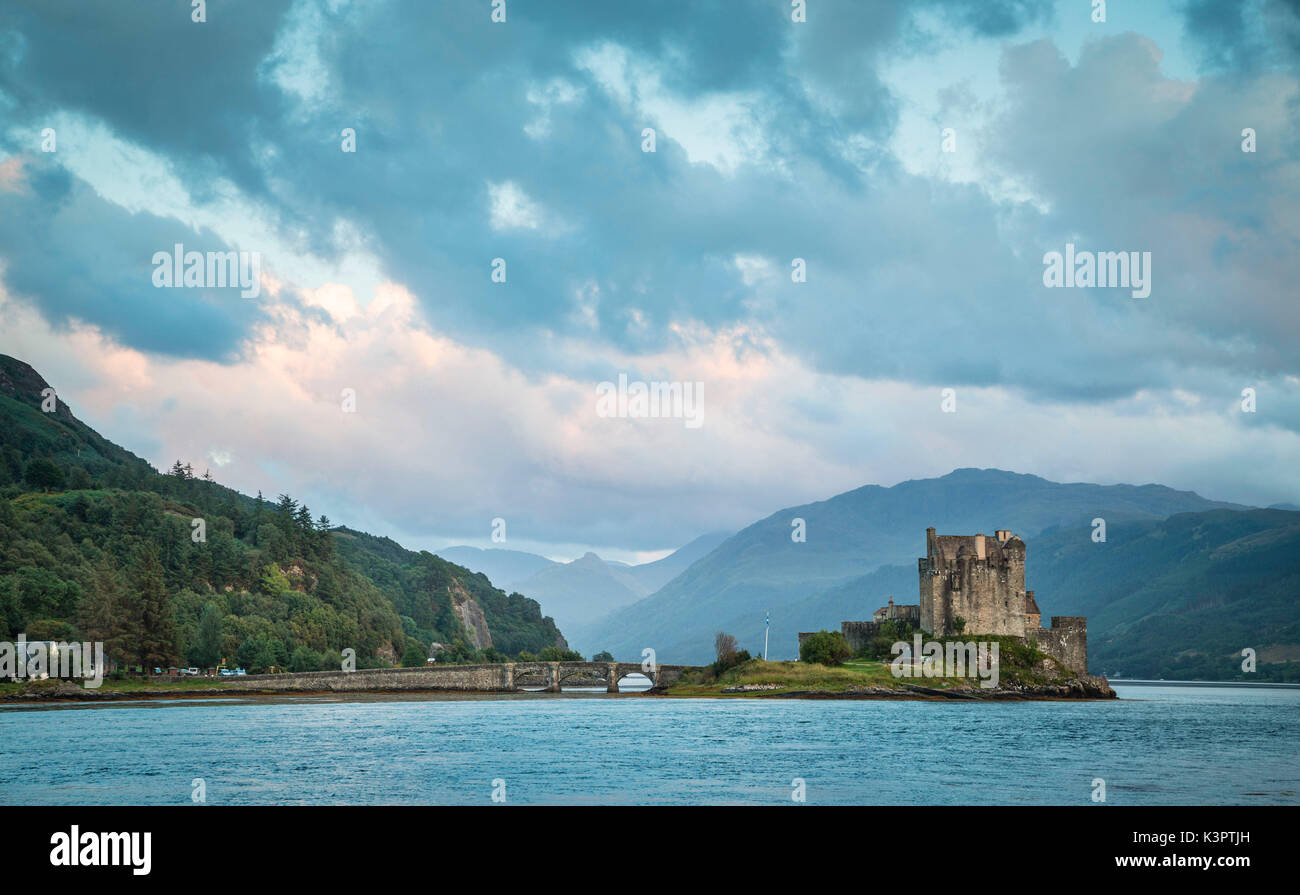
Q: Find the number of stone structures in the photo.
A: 2